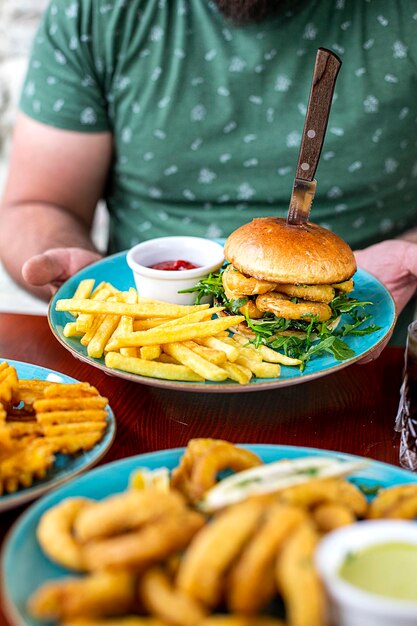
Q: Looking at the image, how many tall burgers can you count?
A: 1